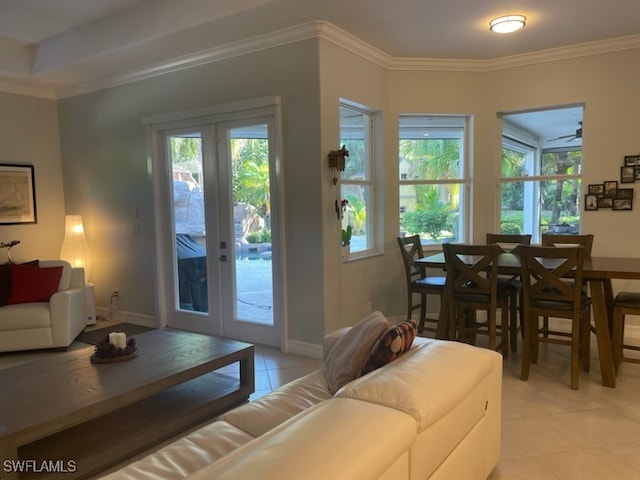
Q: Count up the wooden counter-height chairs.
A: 6